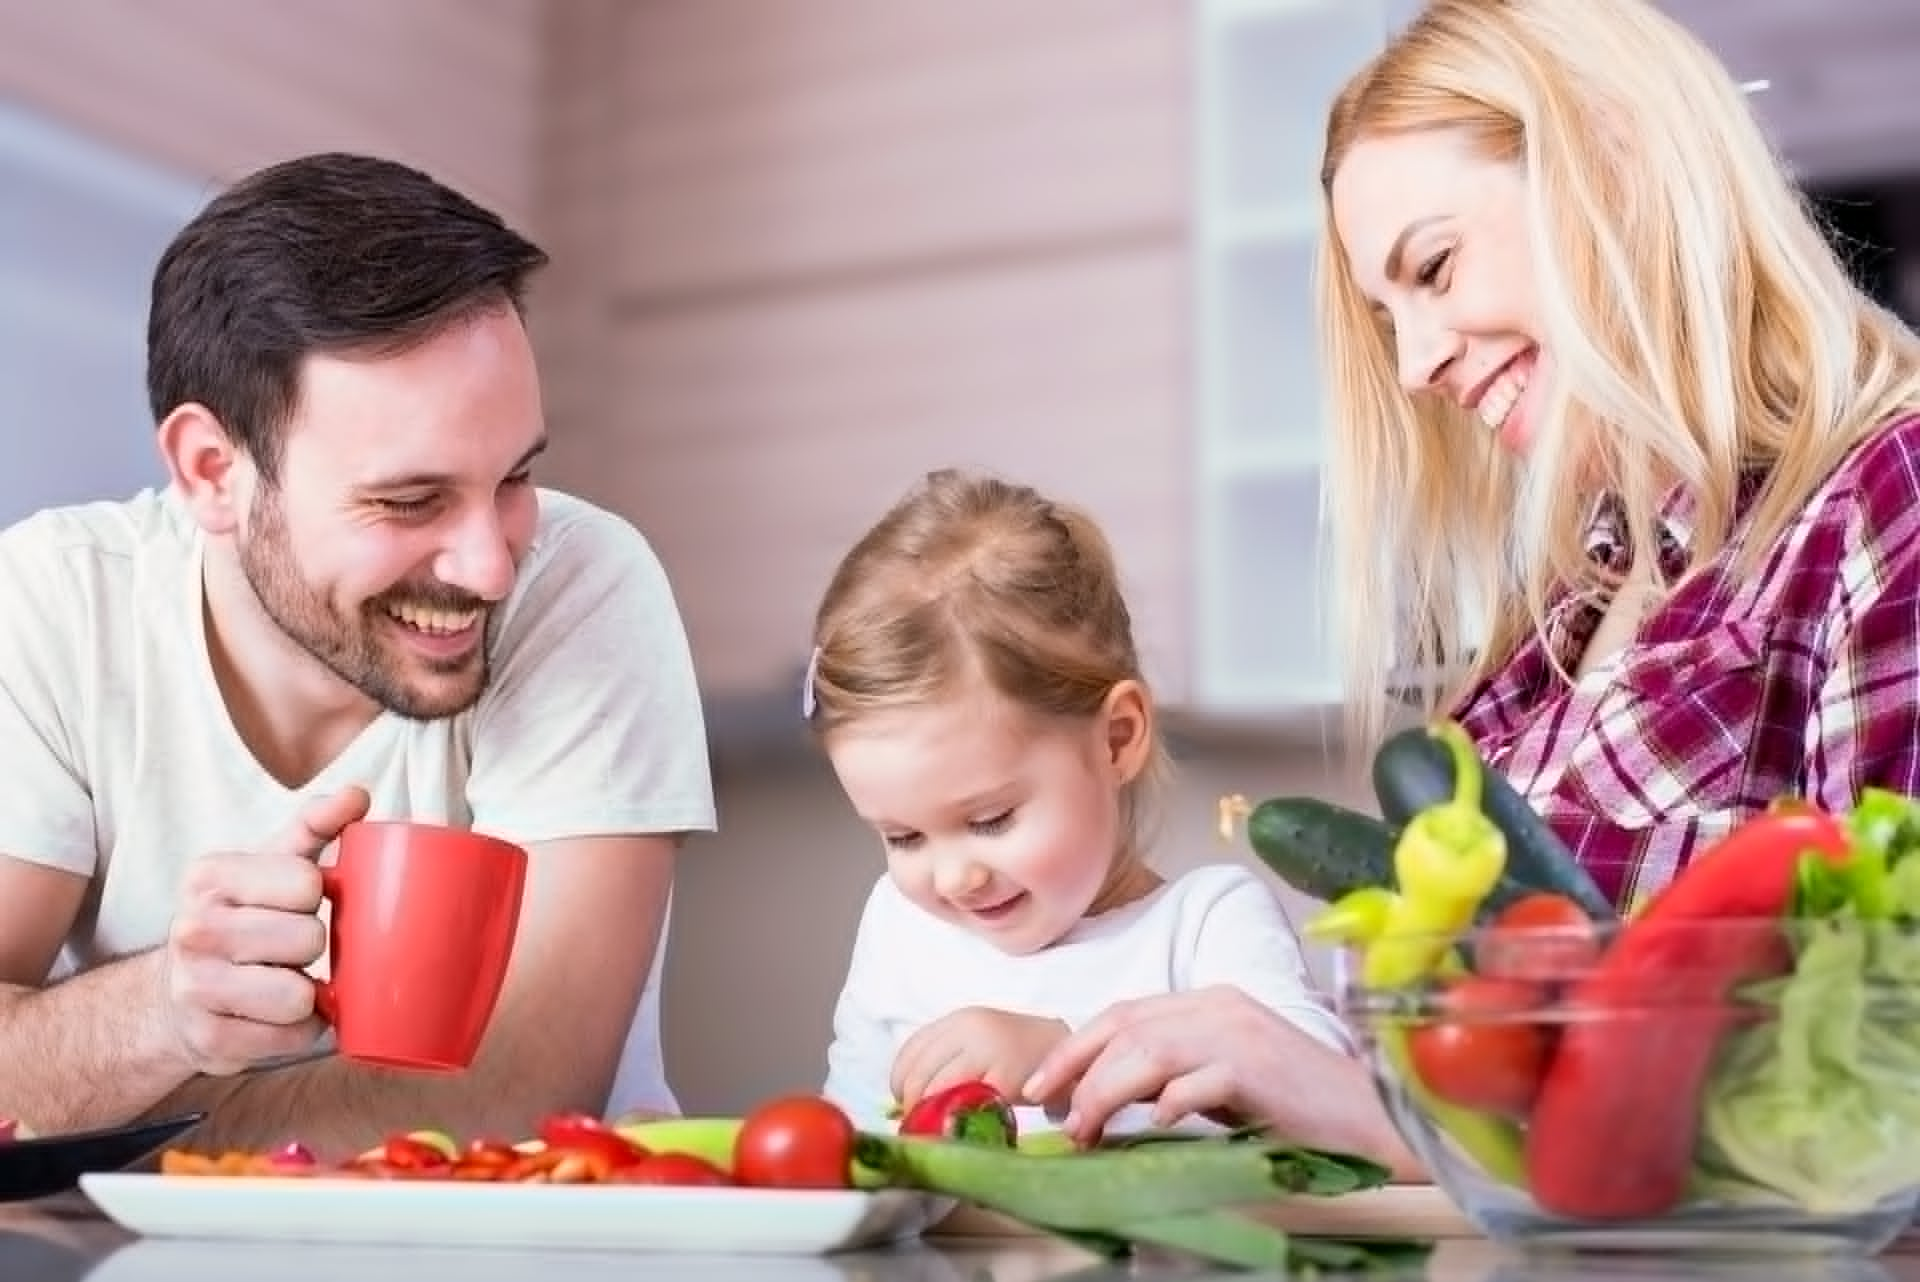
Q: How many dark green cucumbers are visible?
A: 2